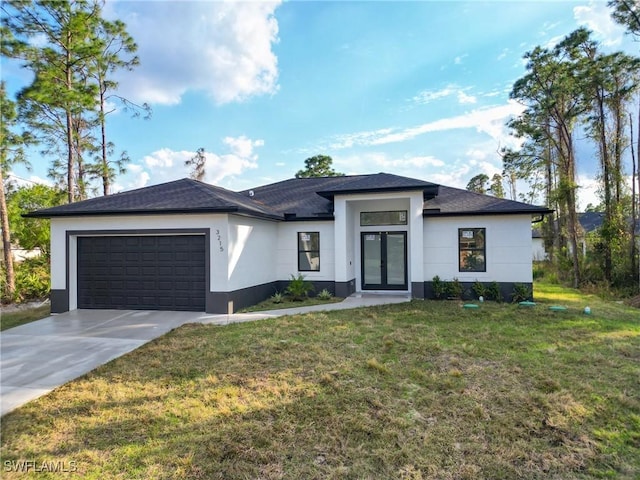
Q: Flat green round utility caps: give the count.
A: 3